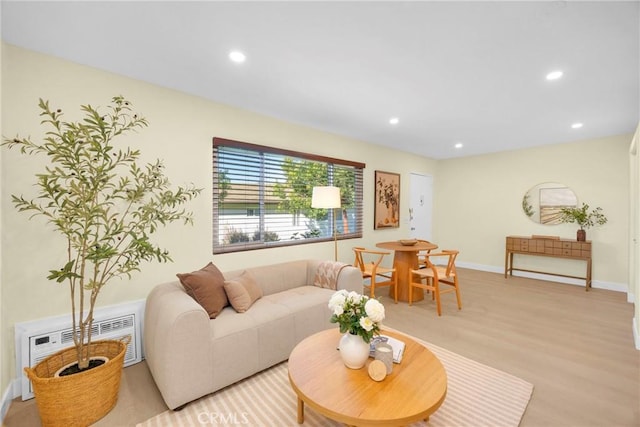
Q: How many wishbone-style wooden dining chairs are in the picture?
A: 3